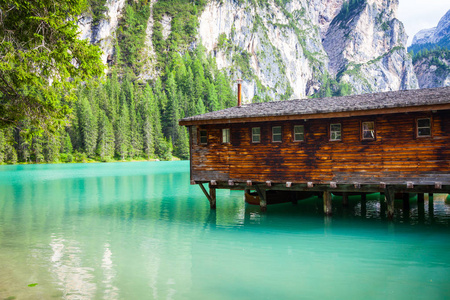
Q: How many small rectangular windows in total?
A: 8